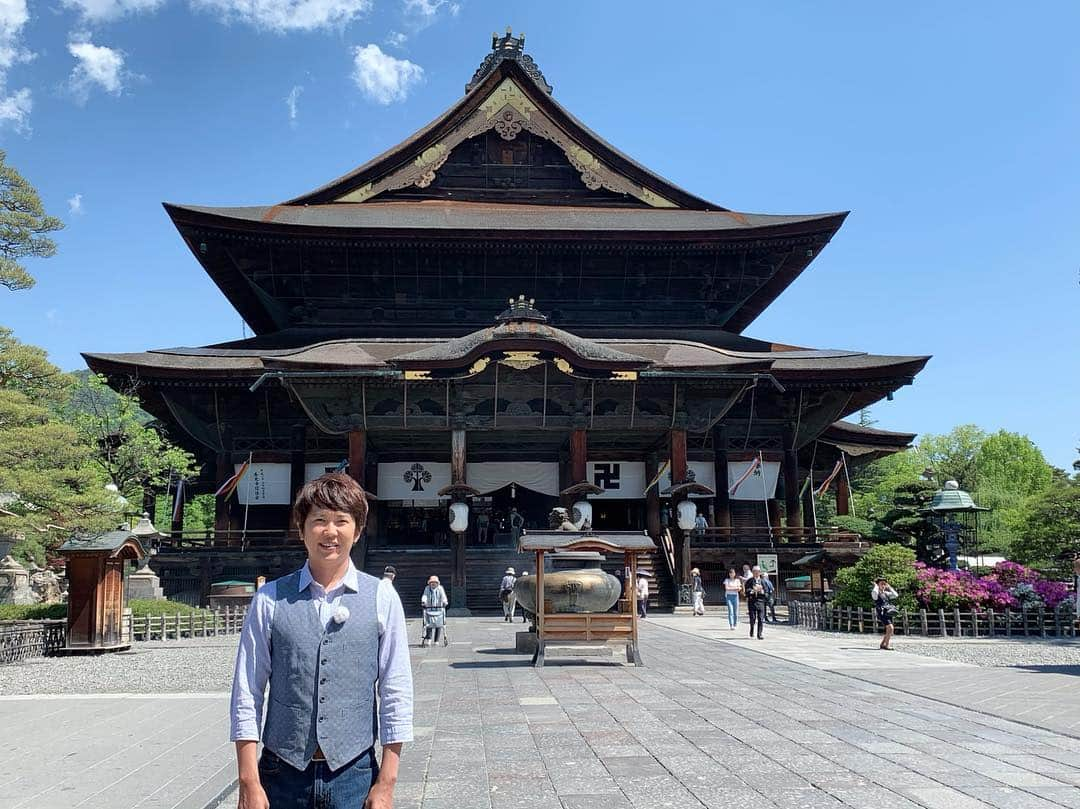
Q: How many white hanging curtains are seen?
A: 7